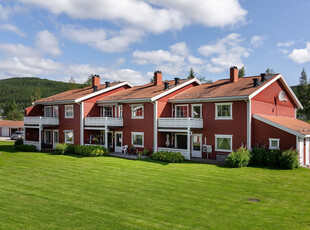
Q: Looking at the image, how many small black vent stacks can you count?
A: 6